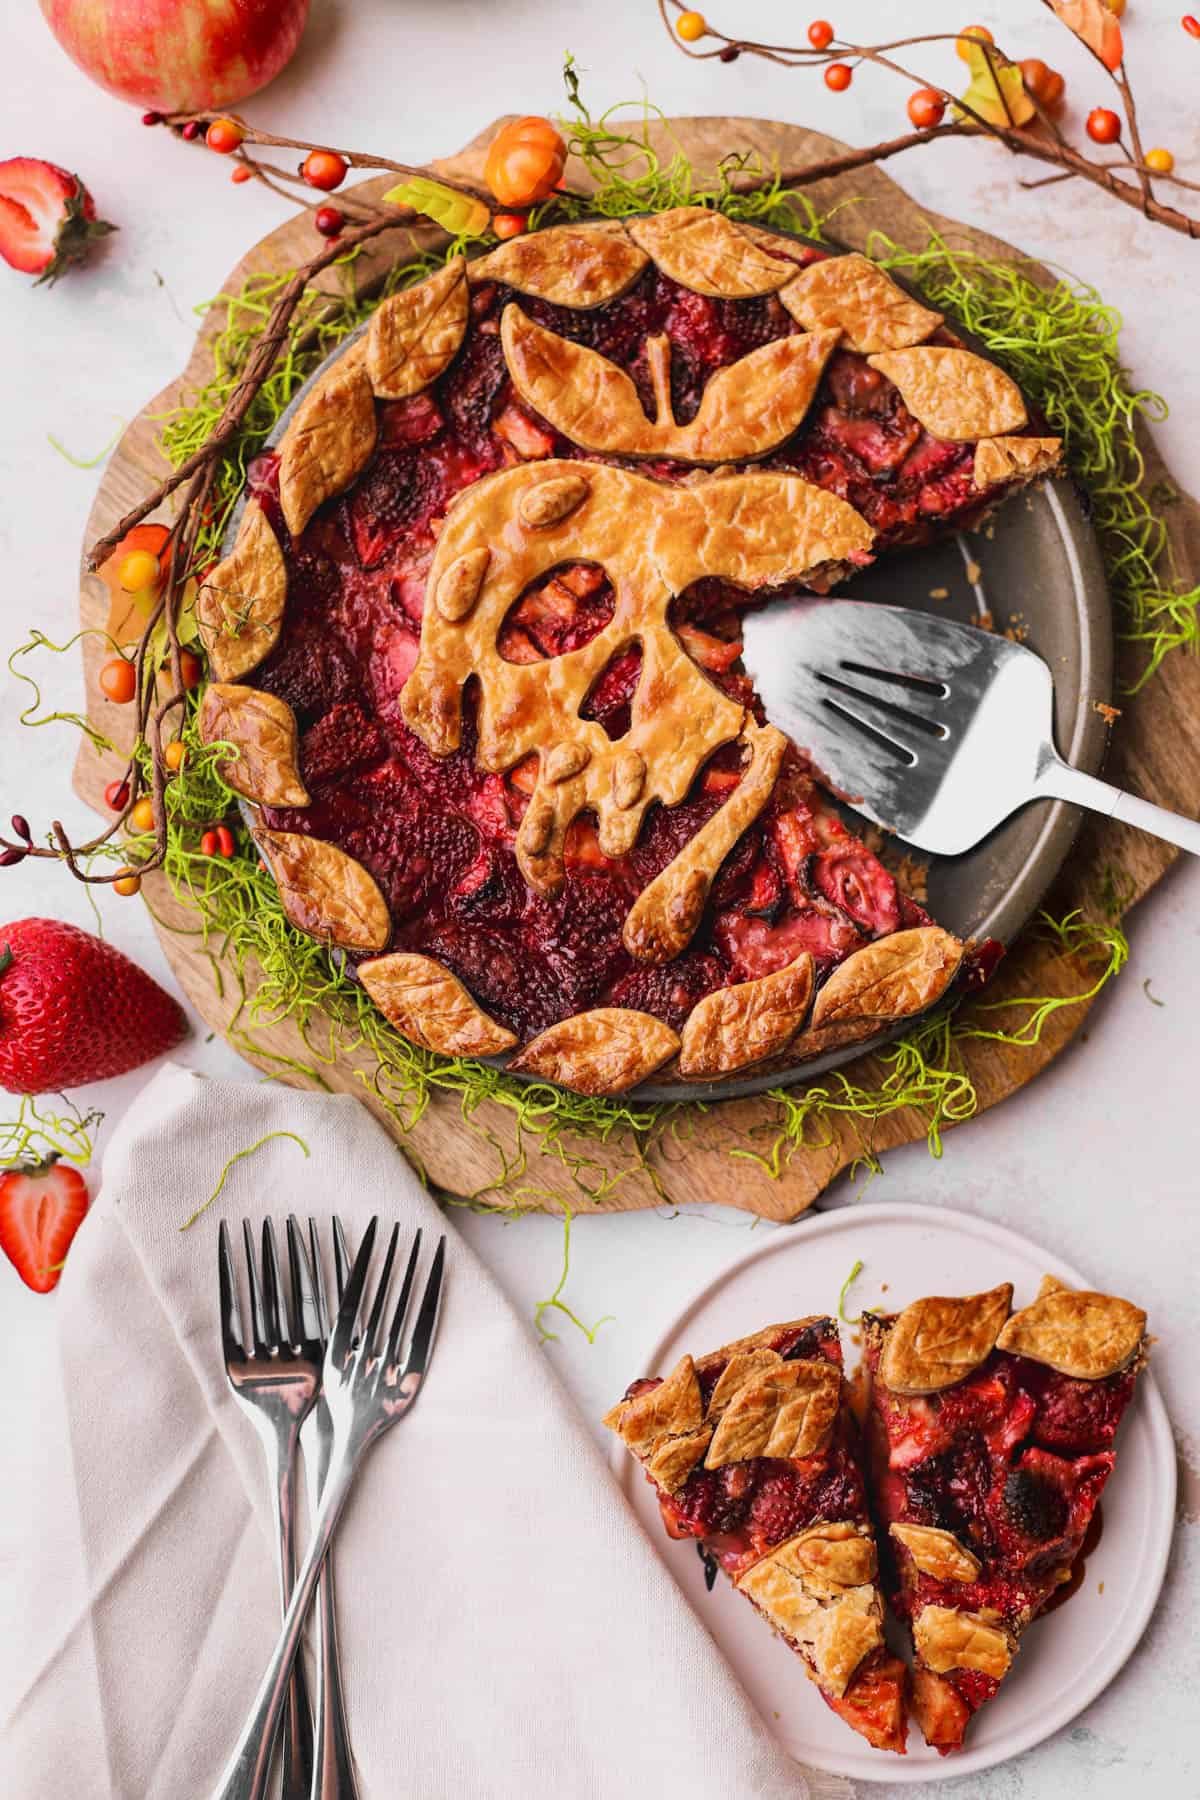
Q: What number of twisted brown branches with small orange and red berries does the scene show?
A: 2